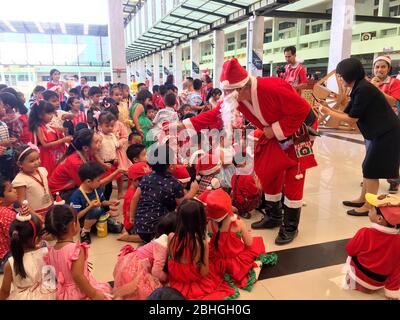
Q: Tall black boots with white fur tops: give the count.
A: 2